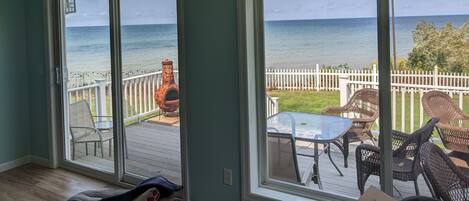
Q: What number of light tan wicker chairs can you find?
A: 2